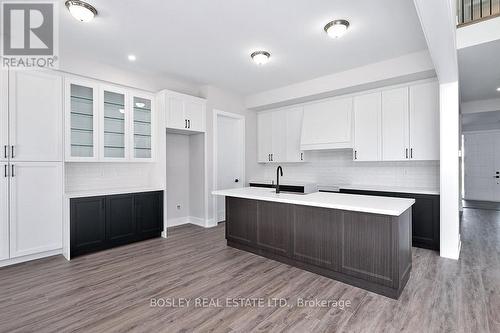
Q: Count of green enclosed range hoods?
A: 0